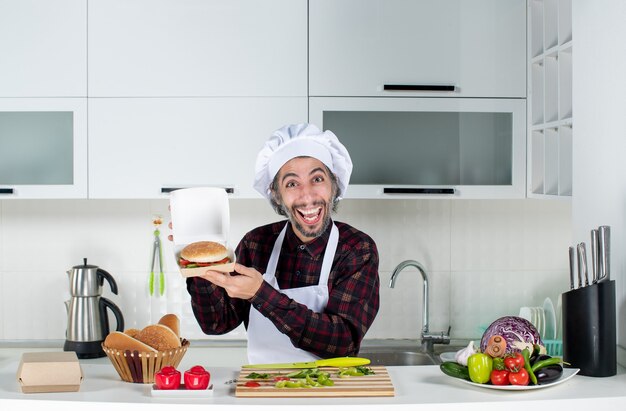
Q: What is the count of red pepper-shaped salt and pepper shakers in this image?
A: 2